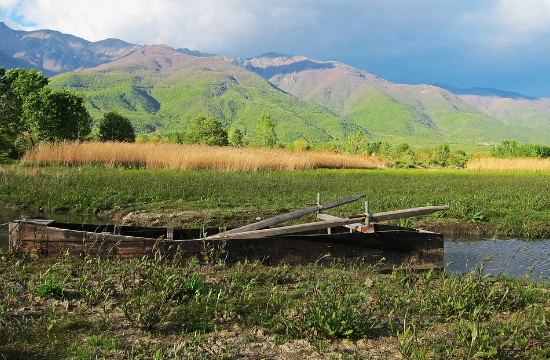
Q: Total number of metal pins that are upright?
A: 2